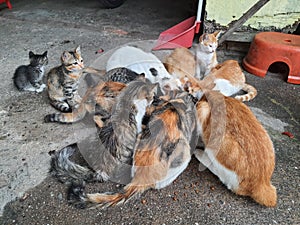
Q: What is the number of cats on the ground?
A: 11